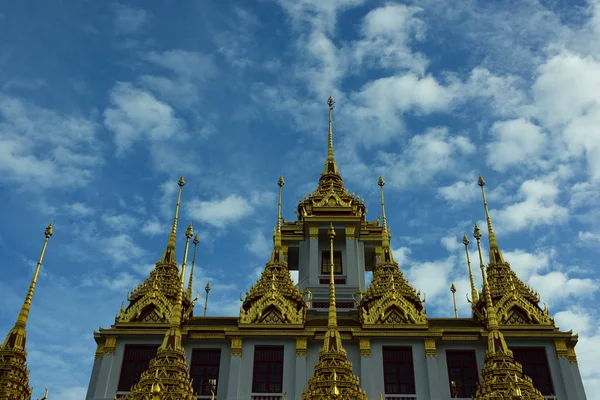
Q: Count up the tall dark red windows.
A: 6